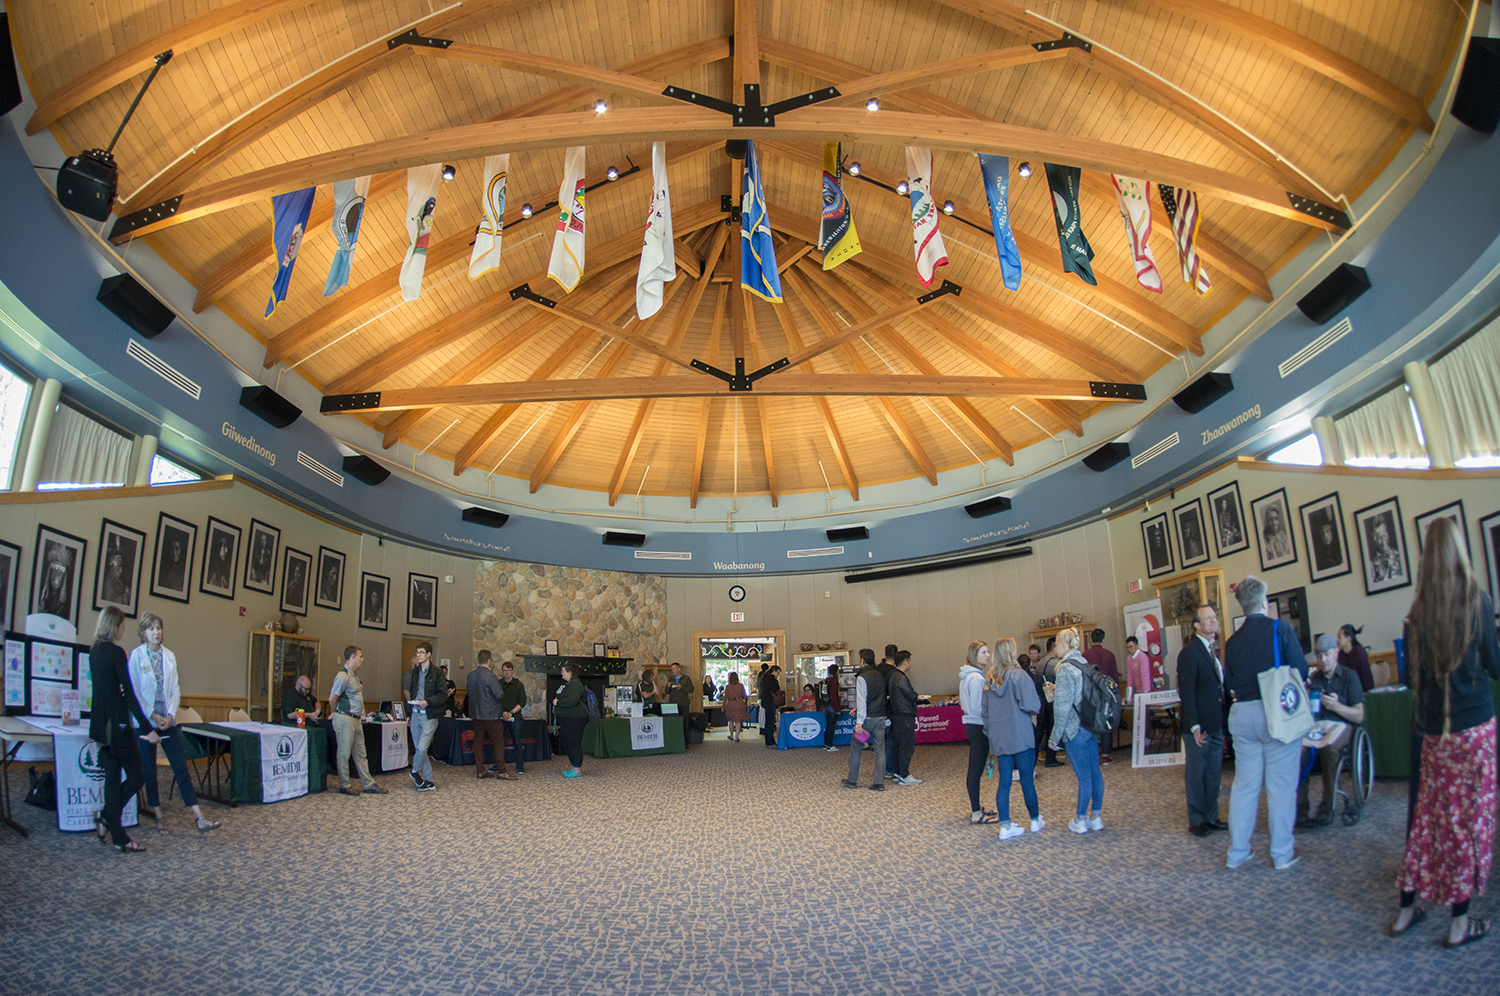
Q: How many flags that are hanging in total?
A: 13